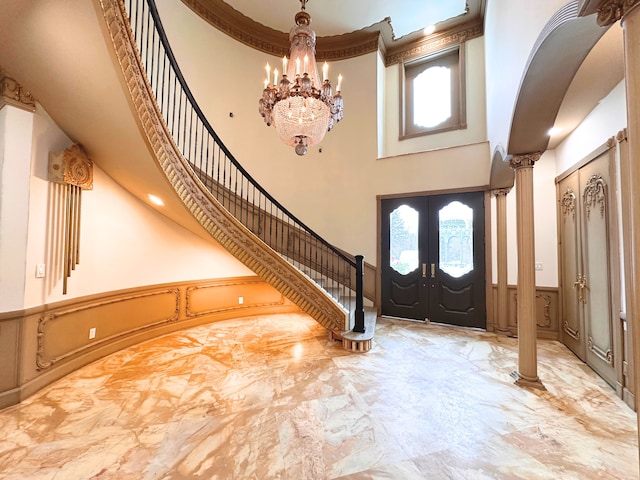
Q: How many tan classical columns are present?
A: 3